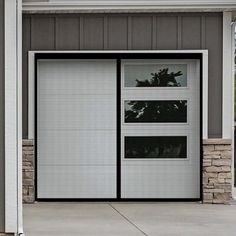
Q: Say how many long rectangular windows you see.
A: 3